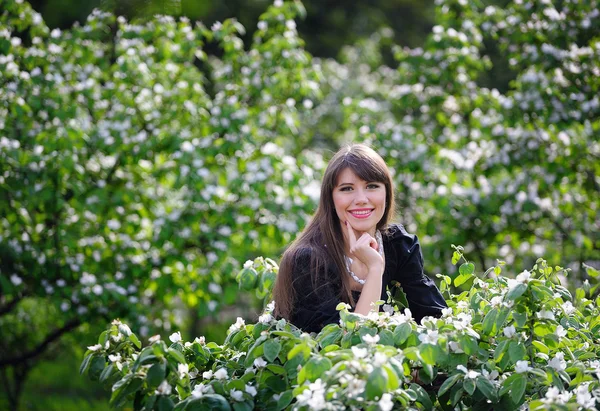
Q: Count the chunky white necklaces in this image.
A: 1